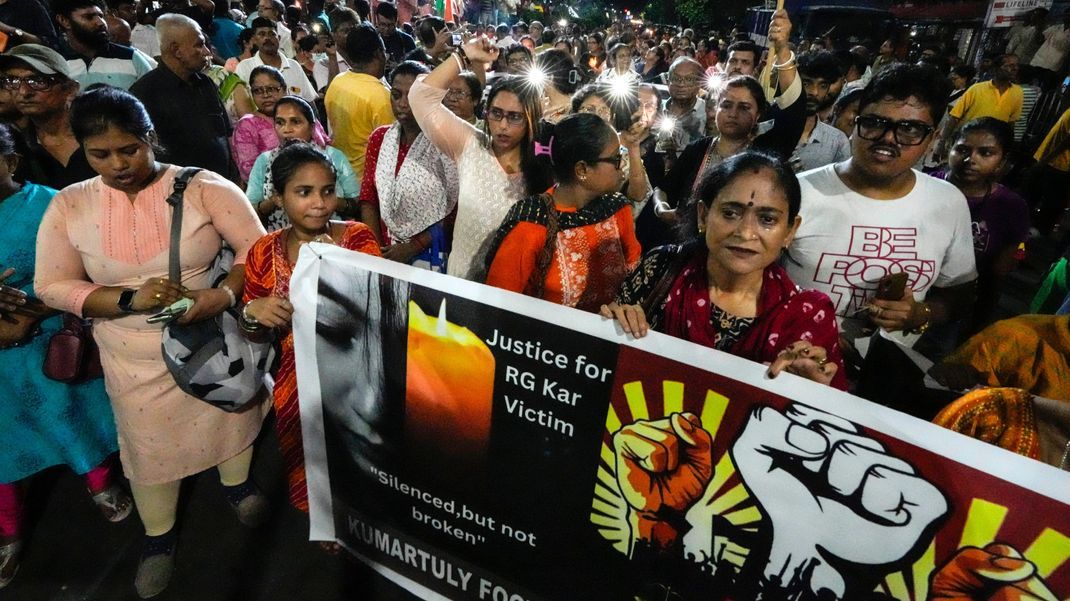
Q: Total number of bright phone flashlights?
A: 4